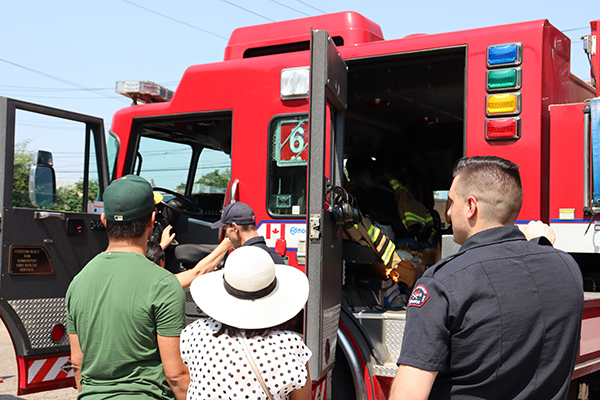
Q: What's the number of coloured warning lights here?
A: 4